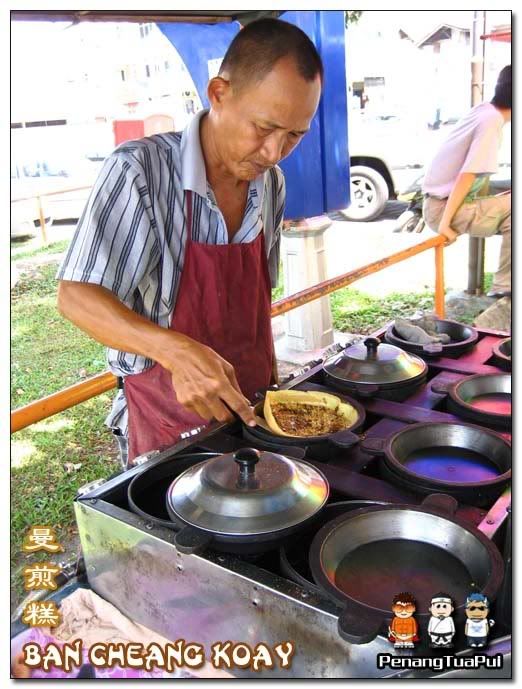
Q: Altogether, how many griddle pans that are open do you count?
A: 6